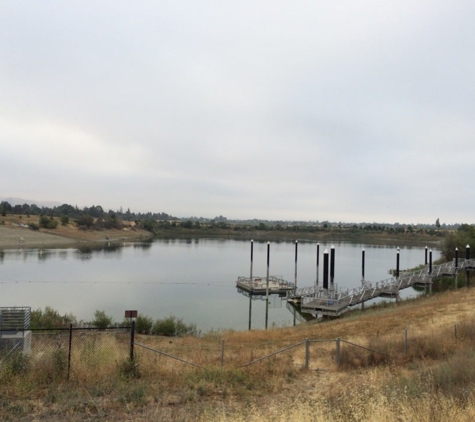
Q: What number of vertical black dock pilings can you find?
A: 12